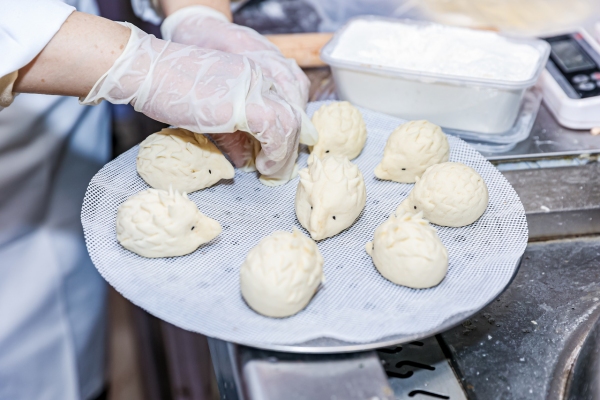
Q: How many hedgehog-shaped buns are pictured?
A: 8